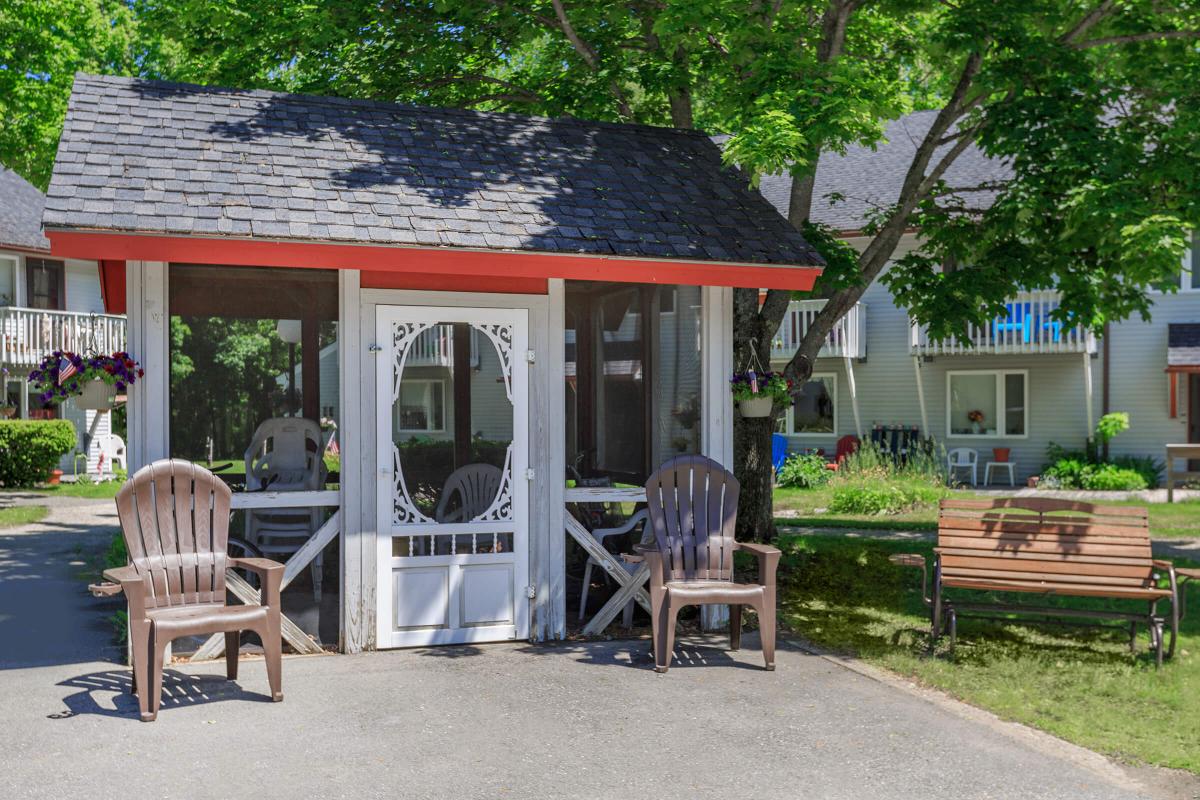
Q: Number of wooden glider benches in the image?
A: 1